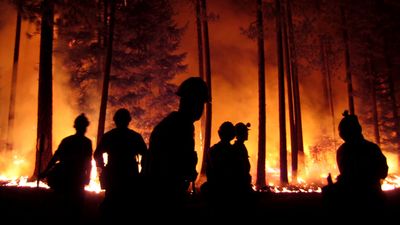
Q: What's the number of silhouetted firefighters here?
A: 6